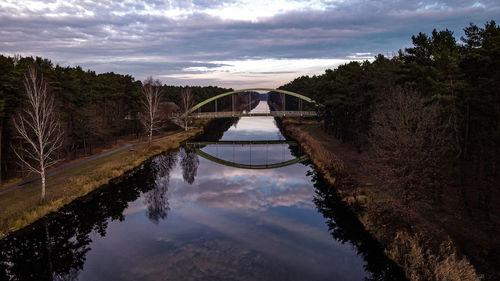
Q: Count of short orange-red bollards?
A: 0